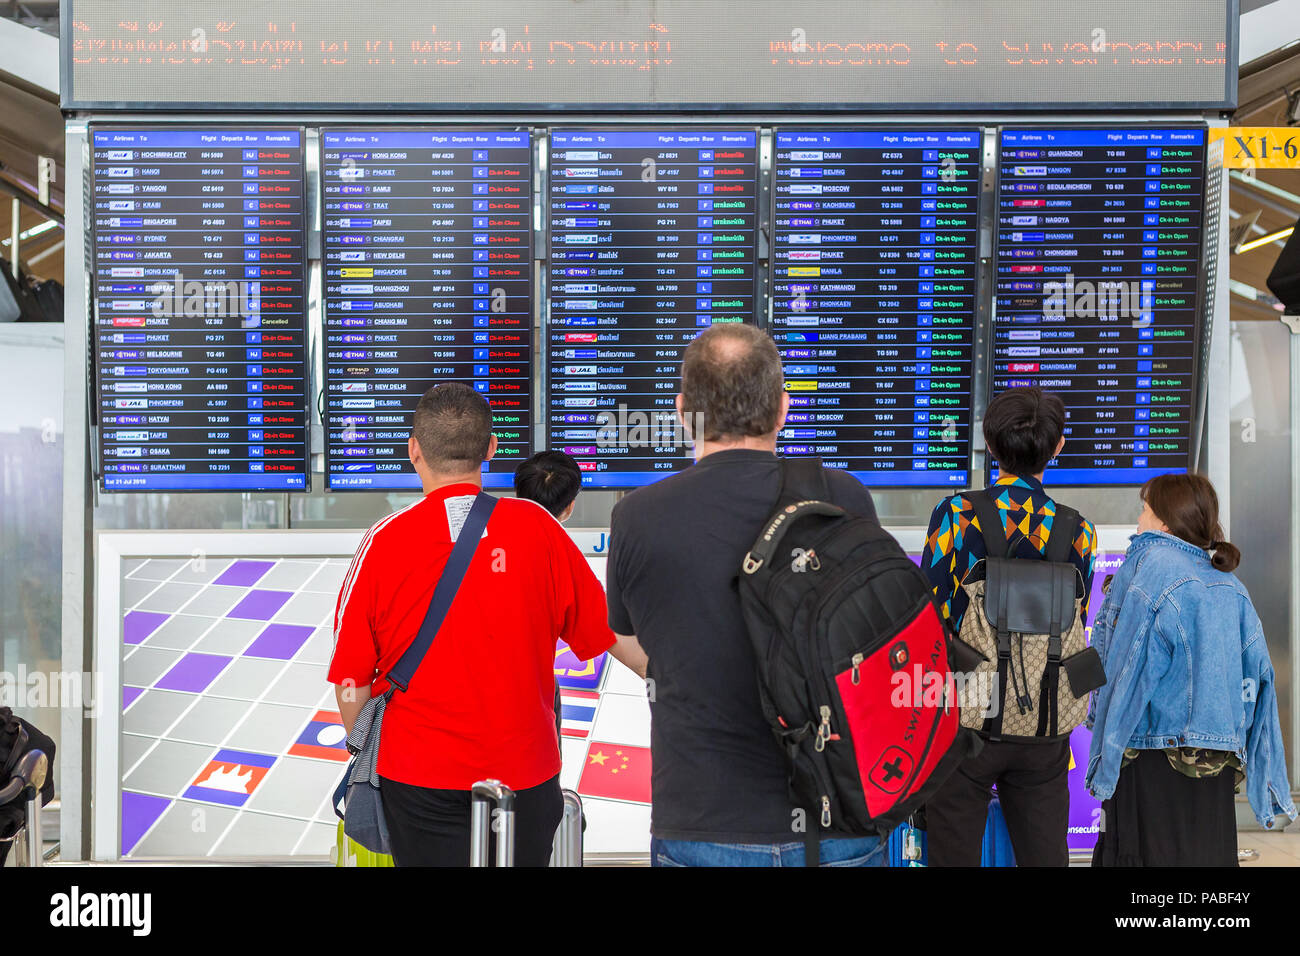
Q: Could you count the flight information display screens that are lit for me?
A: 5